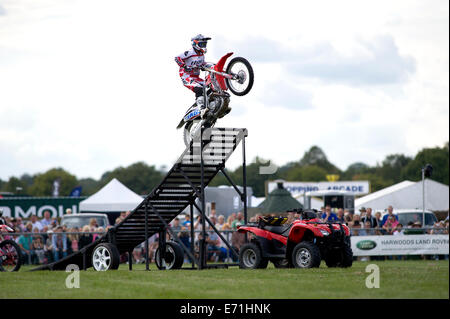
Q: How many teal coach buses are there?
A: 0